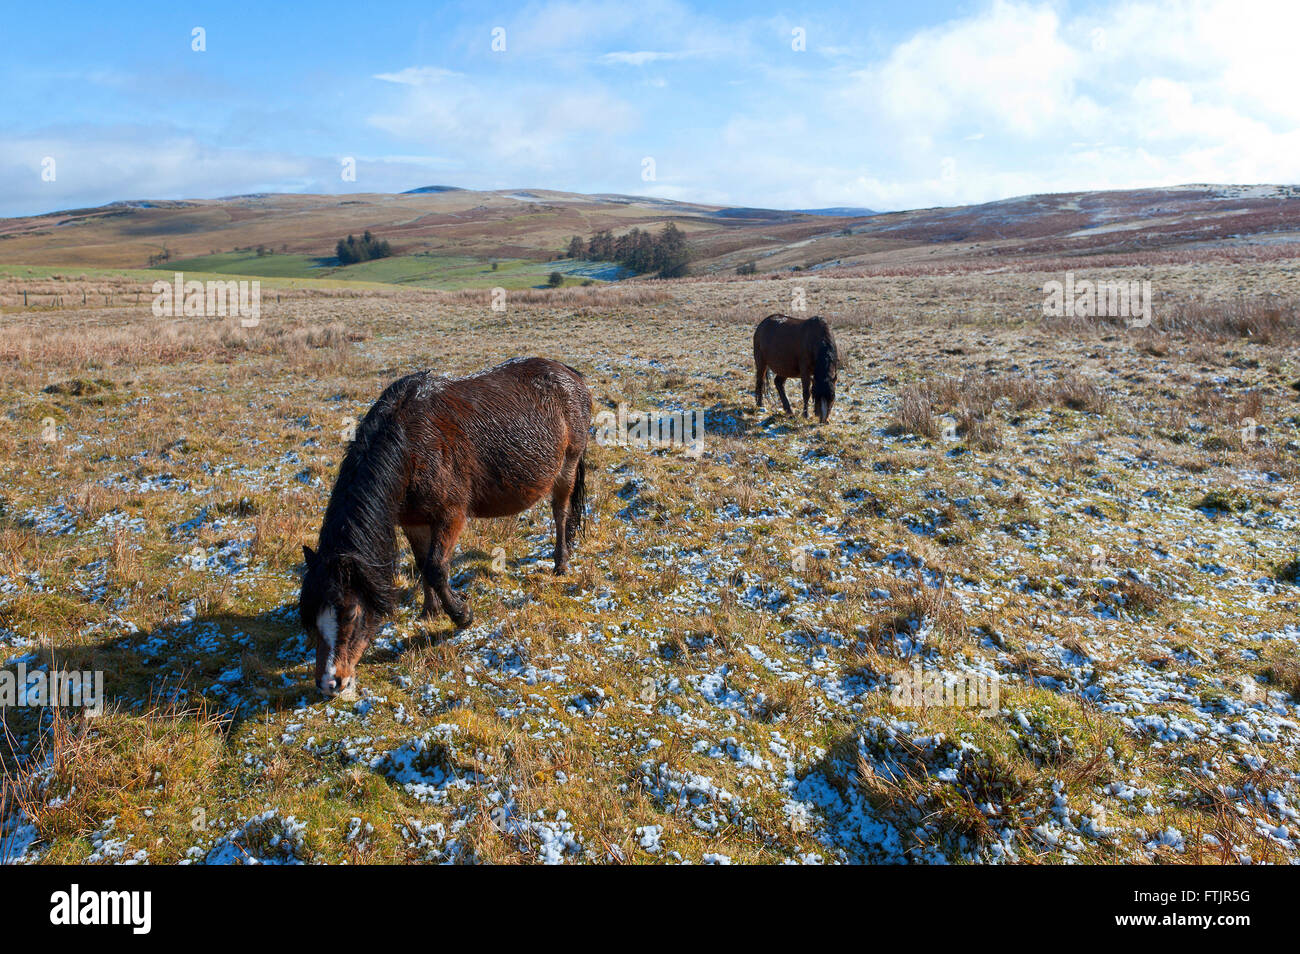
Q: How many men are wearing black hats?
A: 0